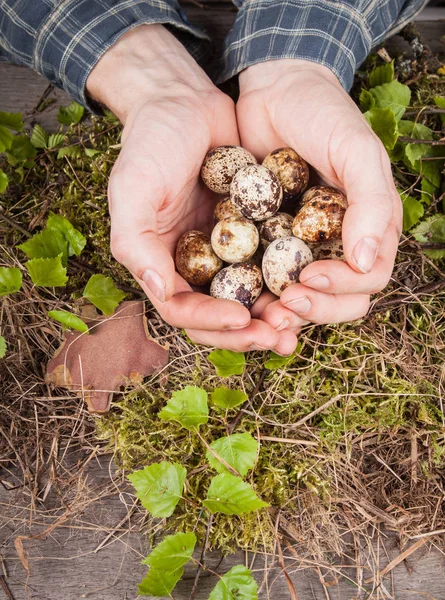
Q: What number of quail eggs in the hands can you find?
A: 12